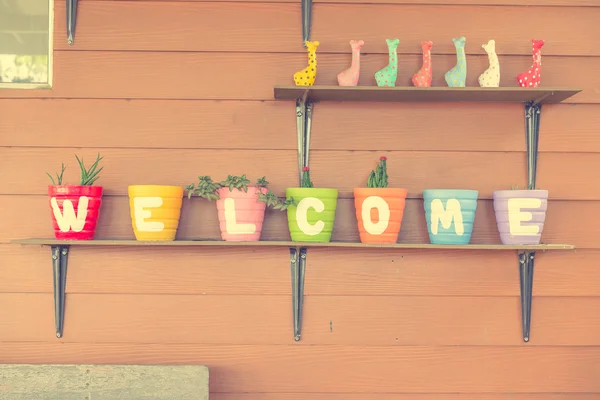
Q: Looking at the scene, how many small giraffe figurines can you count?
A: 7